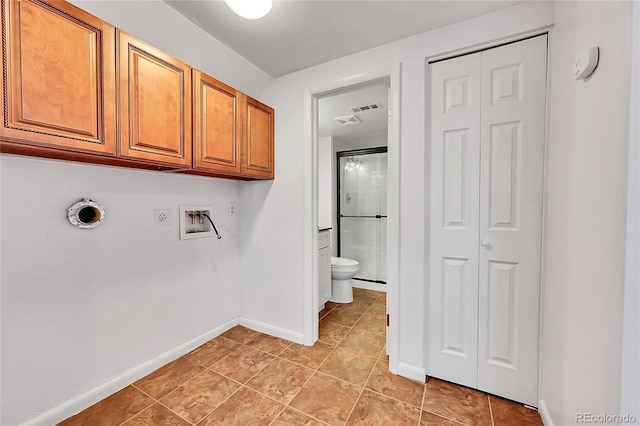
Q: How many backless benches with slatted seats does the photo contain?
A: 0